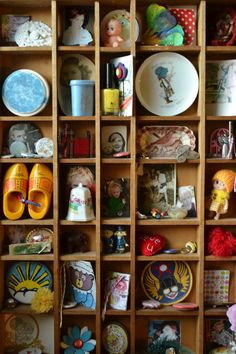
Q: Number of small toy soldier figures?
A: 2